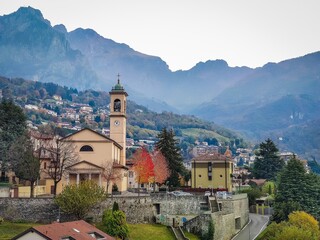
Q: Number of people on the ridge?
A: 0